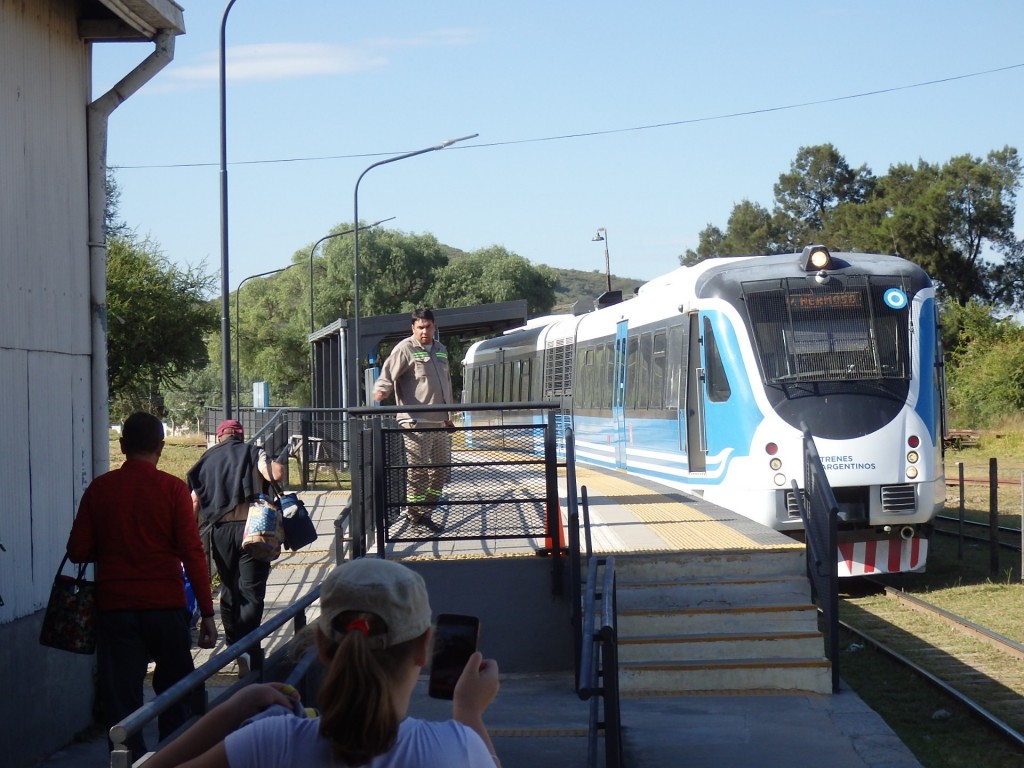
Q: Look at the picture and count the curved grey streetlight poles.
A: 4